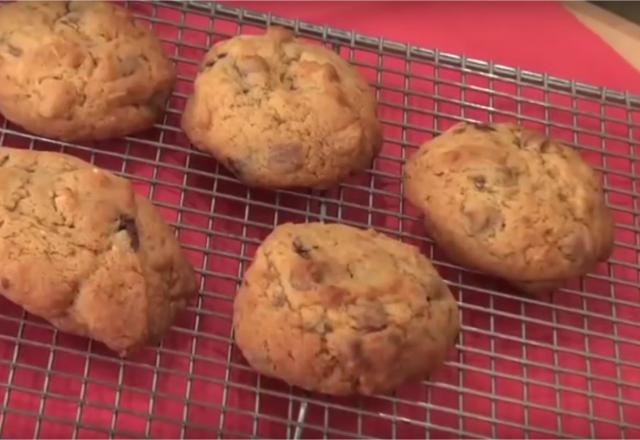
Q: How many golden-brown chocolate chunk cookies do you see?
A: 5